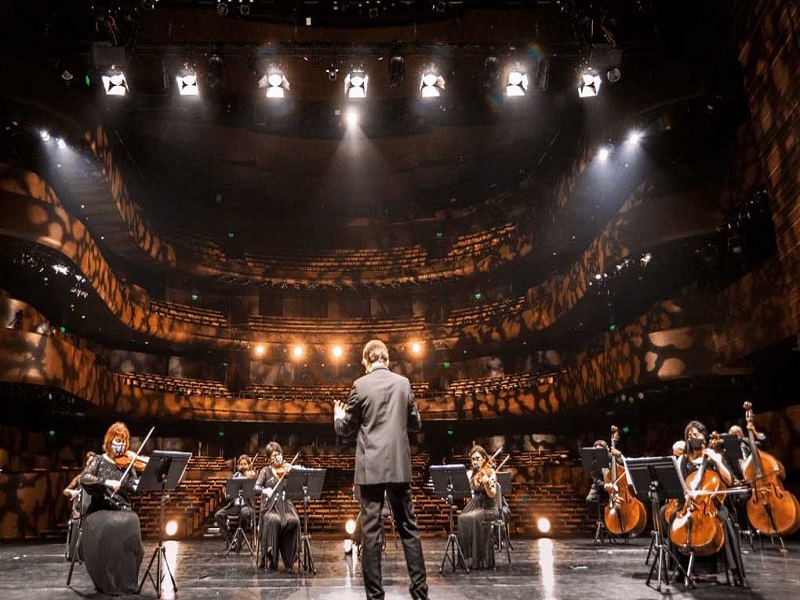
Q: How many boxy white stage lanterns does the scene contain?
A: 7